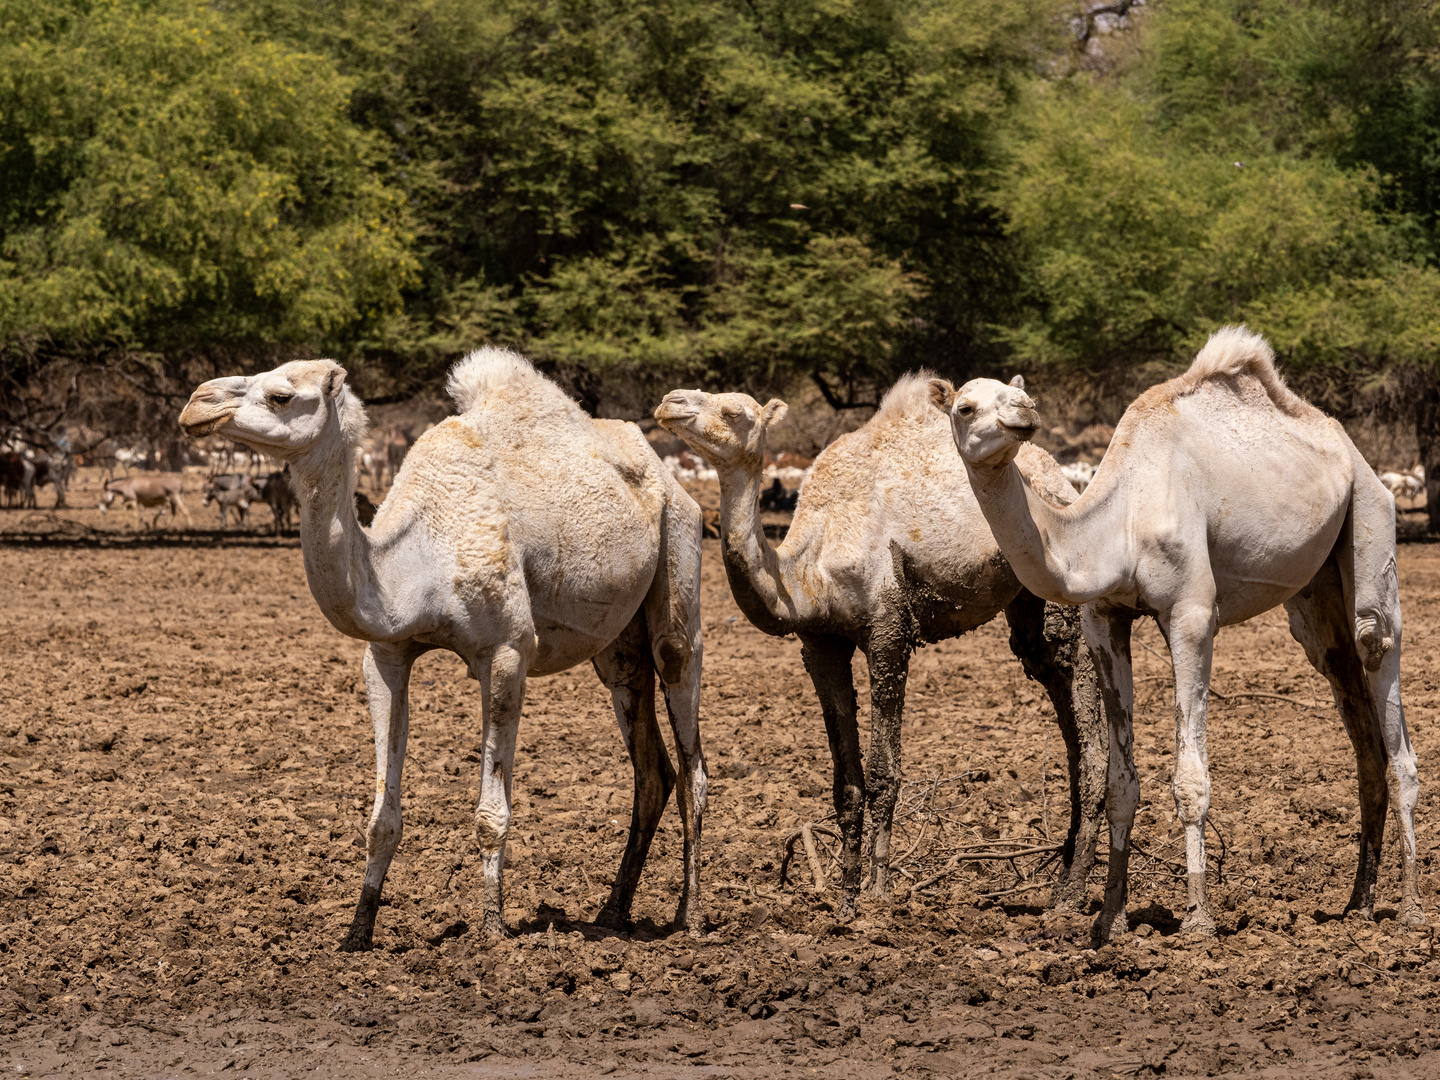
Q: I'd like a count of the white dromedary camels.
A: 3